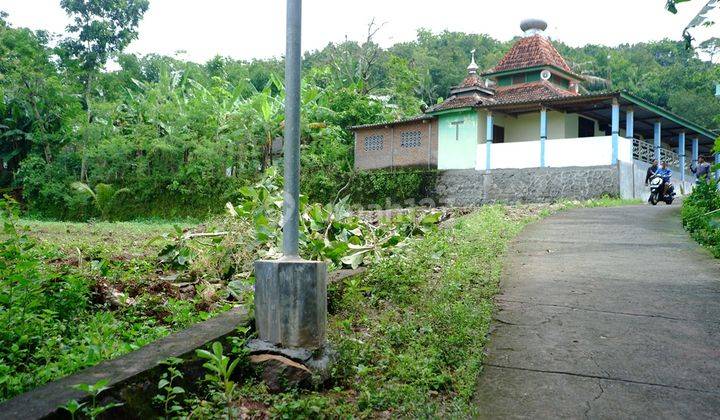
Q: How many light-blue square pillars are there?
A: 7